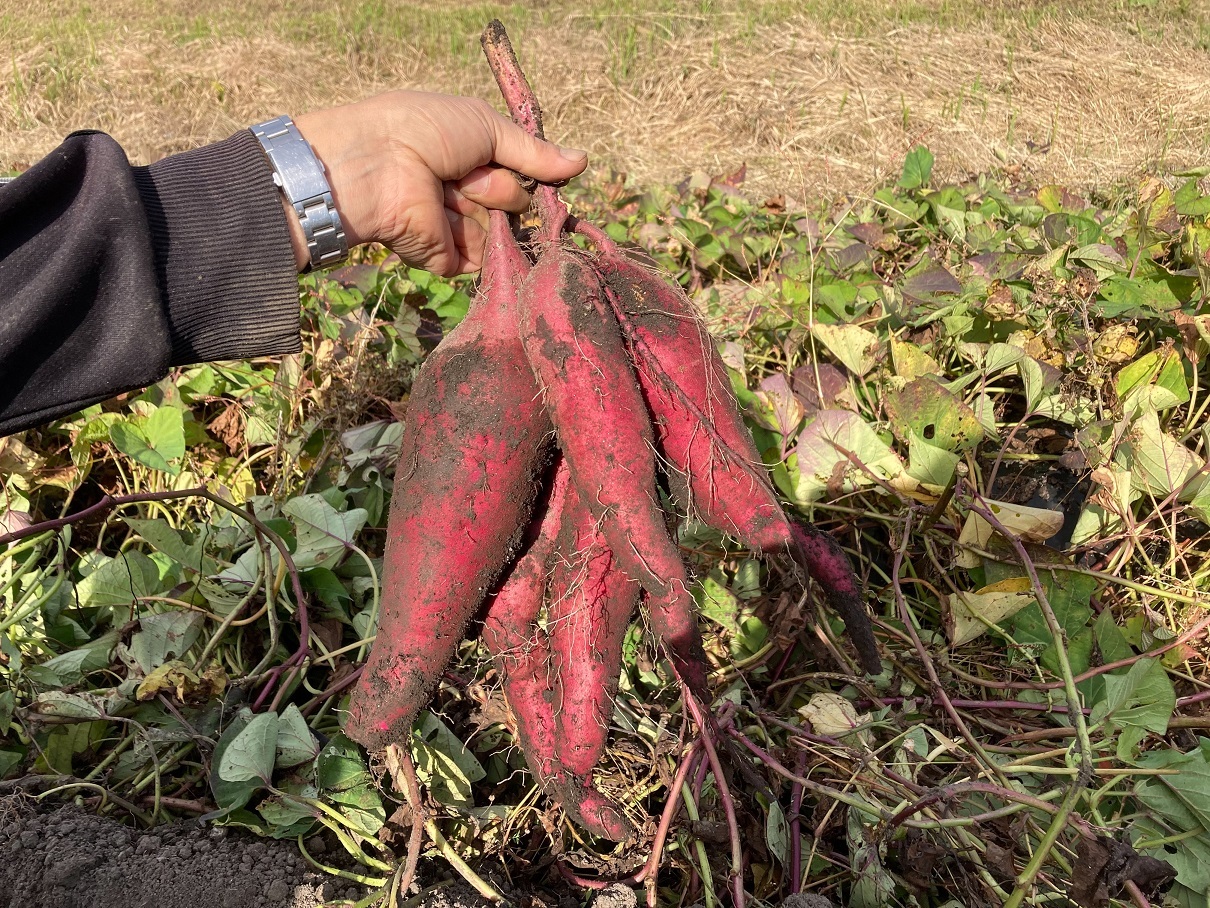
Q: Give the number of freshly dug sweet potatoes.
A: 5